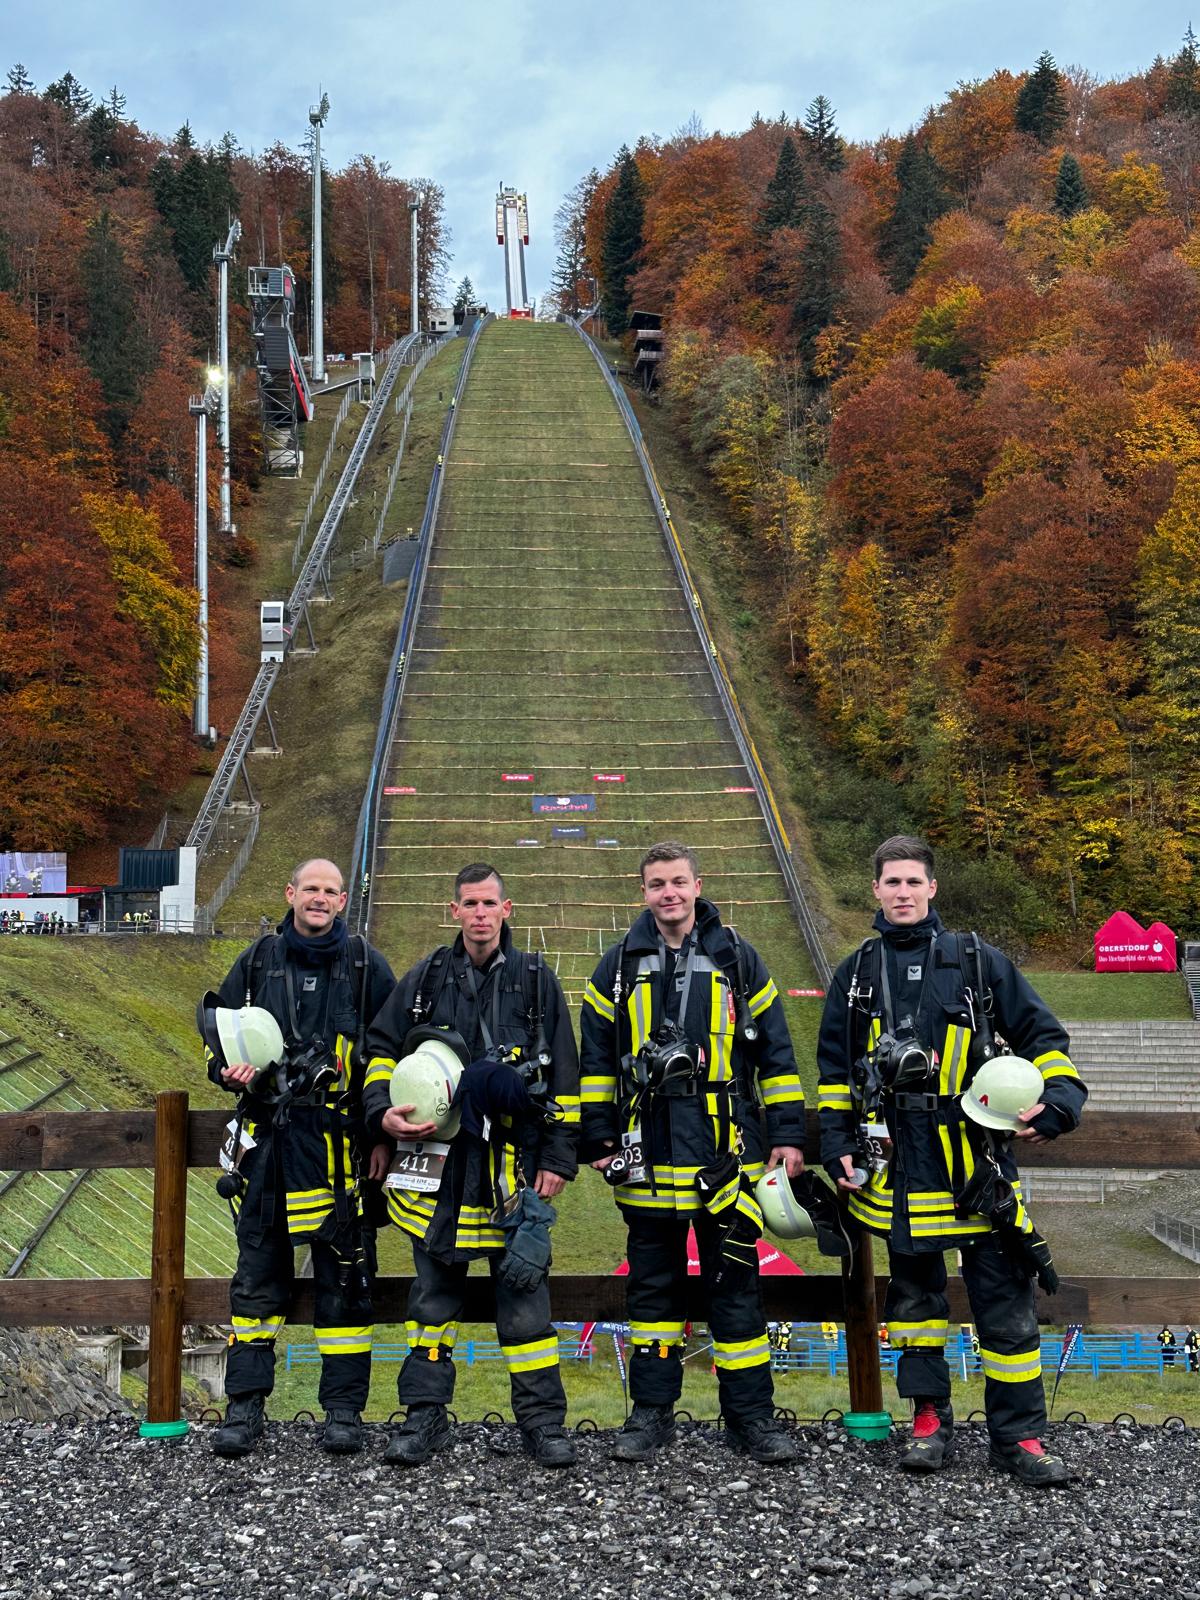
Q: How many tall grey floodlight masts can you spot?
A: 4